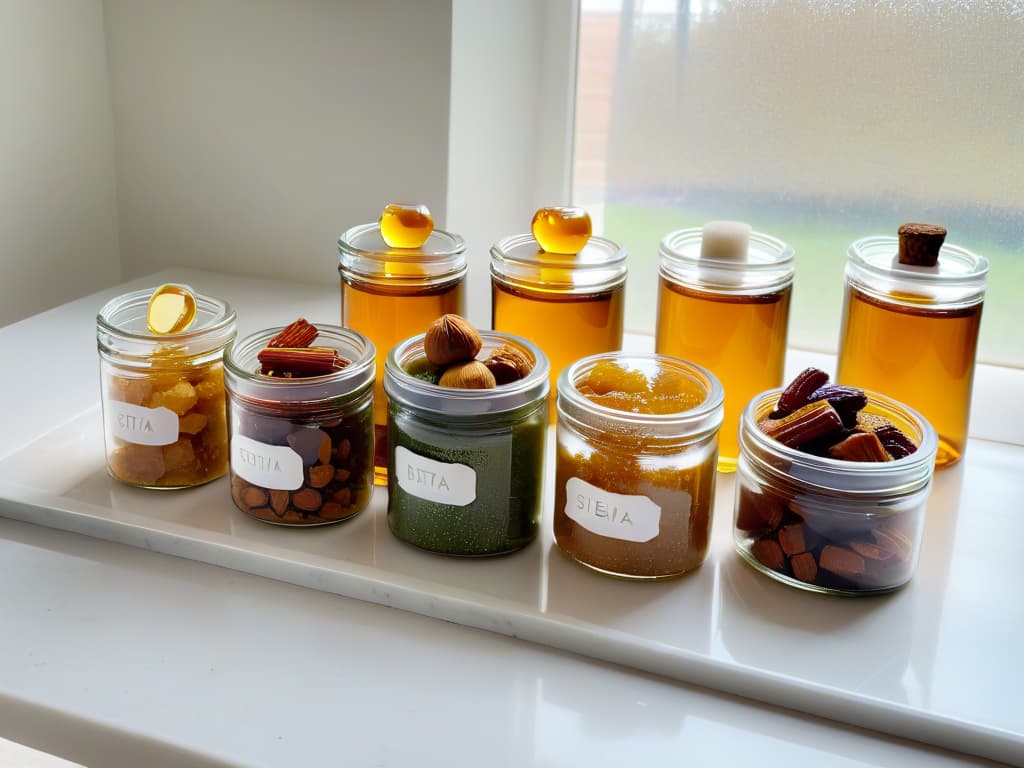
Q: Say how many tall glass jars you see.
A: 4